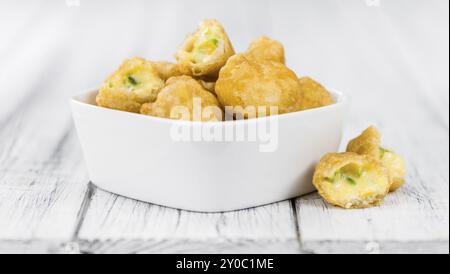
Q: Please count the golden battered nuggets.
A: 9